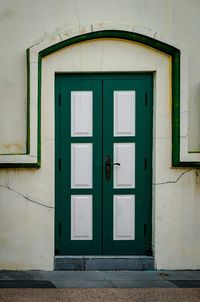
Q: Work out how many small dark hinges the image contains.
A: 6